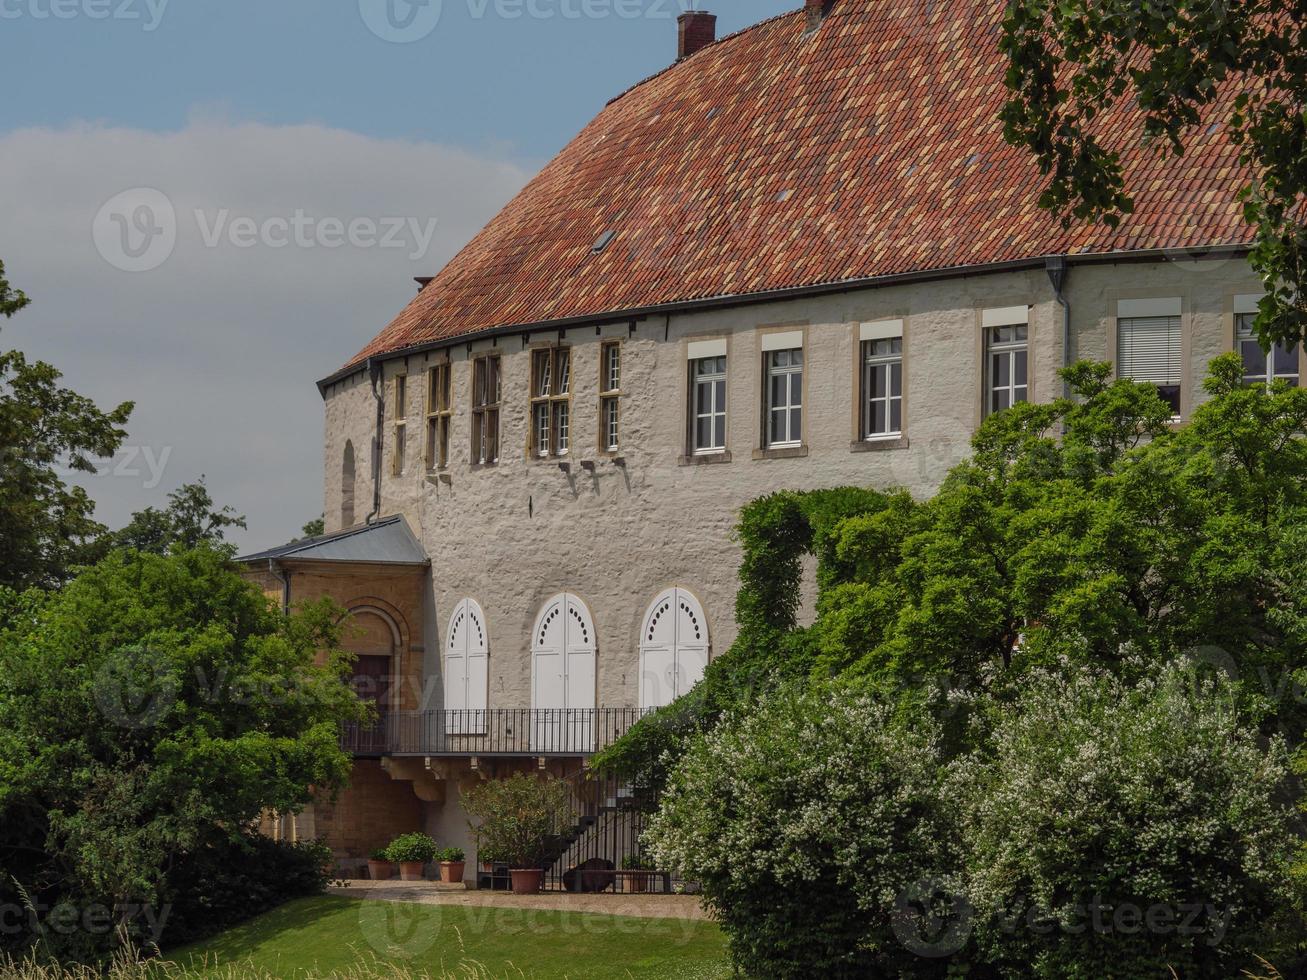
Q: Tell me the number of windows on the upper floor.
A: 11